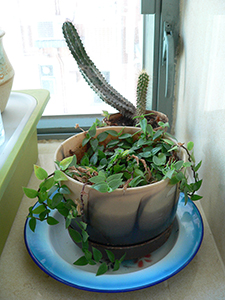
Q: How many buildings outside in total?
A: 1